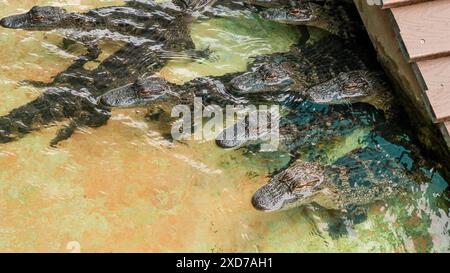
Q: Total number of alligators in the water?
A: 7